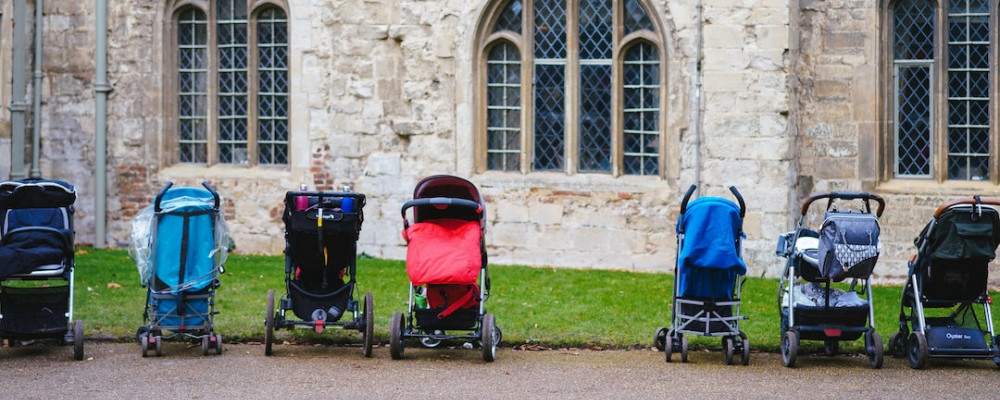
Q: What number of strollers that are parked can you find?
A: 7